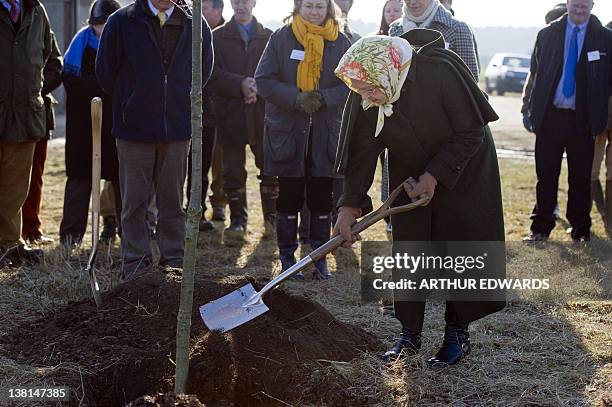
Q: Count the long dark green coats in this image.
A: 1